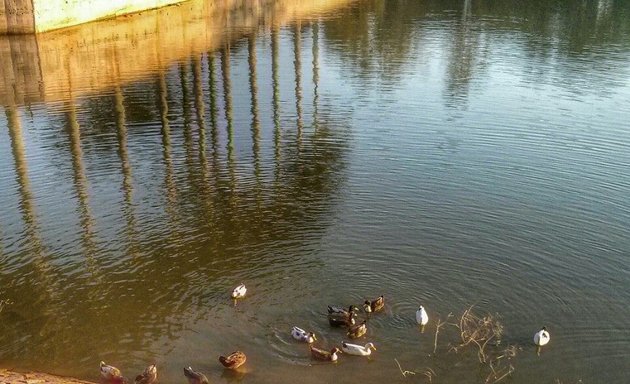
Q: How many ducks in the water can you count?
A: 14